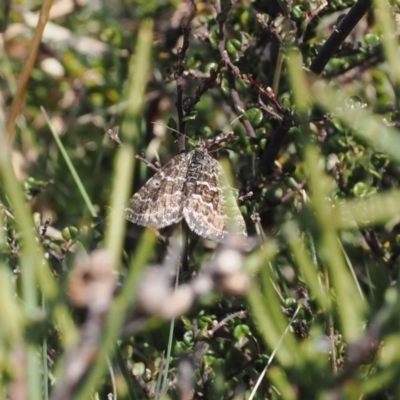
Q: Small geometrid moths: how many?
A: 1